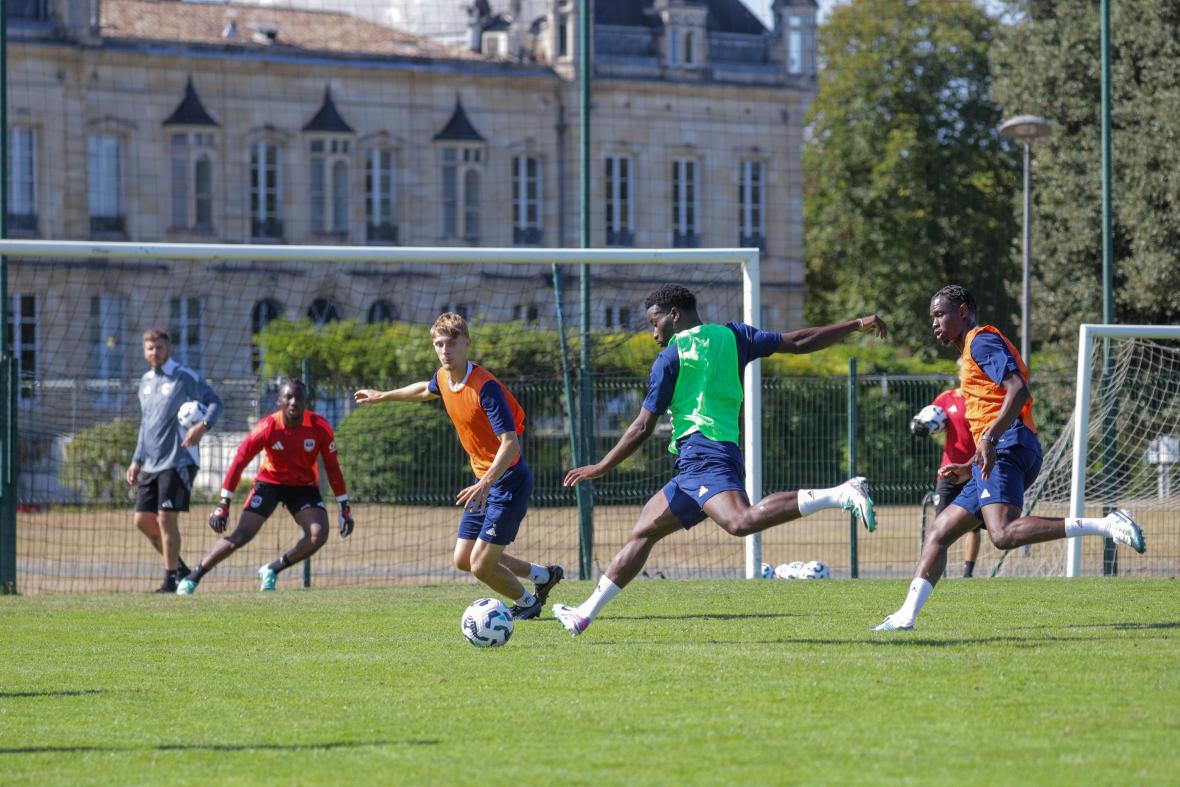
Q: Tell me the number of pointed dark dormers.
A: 3